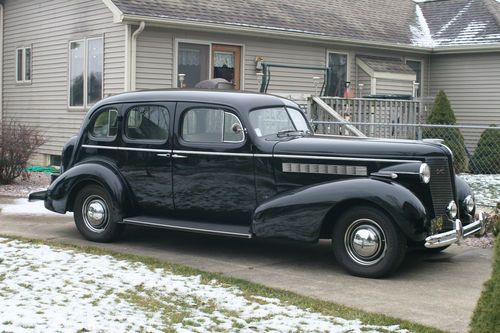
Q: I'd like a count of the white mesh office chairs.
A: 0